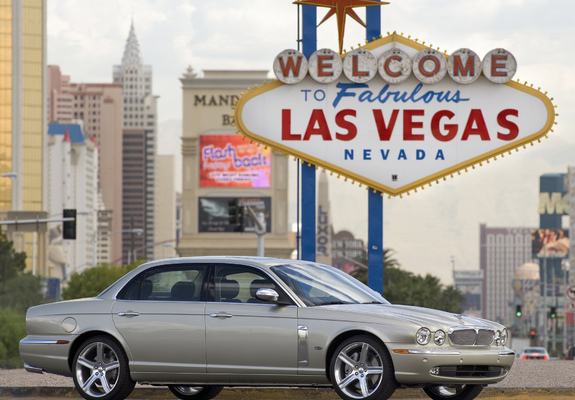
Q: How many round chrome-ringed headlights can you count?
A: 4